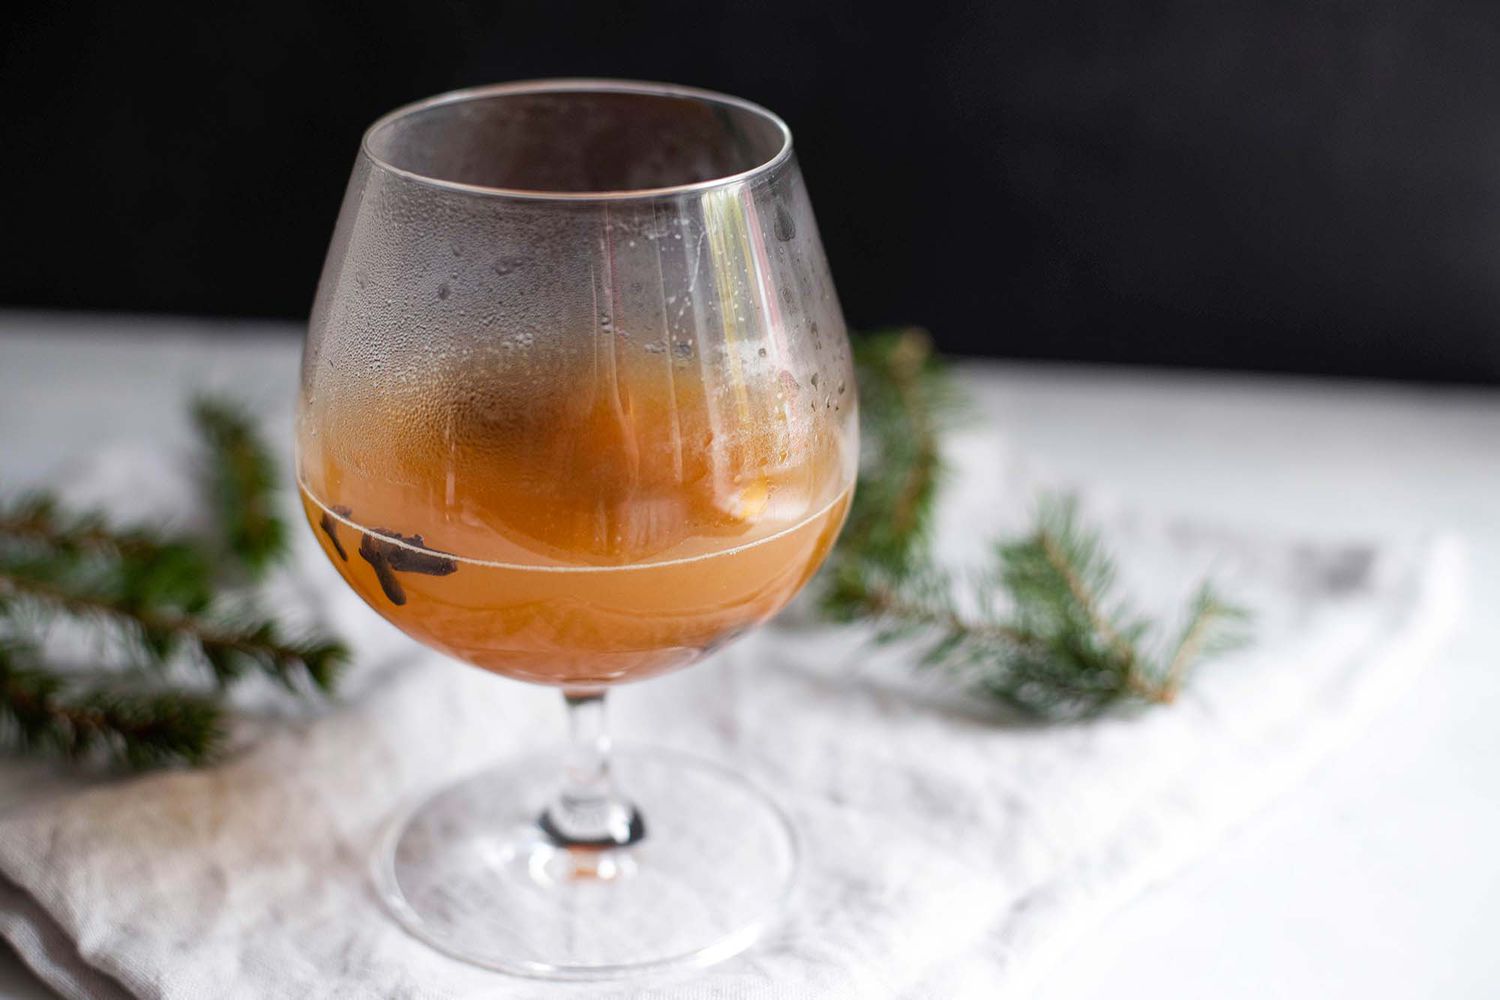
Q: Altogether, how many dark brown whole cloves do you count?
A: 3